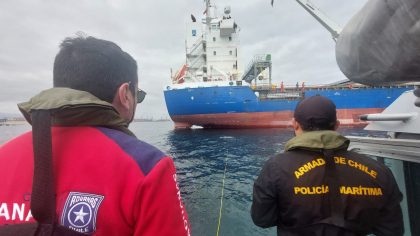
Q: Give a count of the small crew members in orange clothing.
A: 2